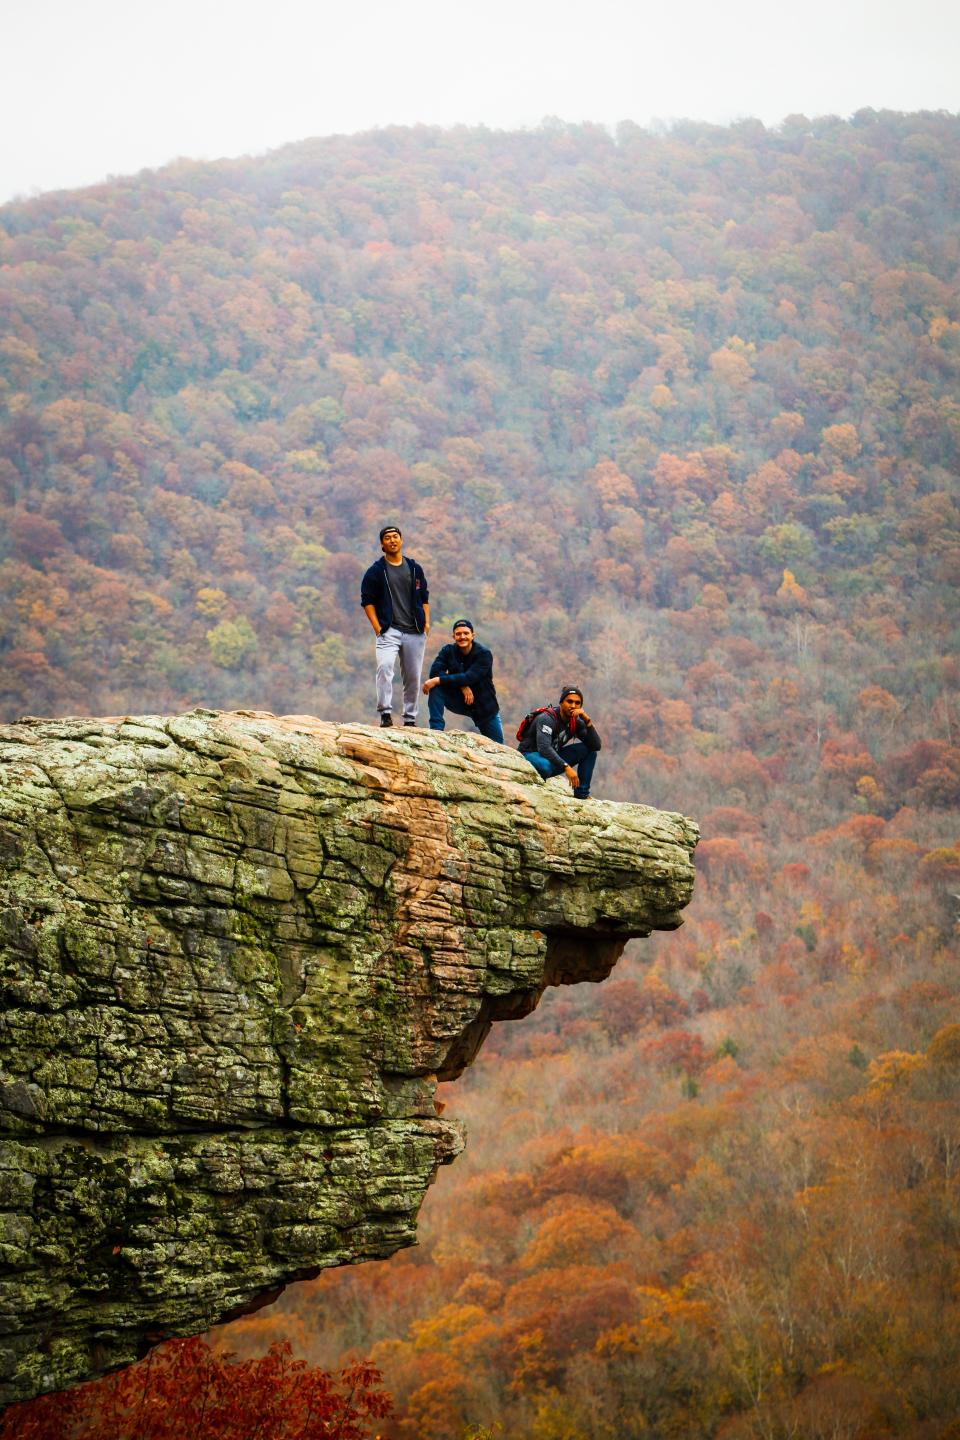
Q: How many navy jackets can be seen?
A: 2